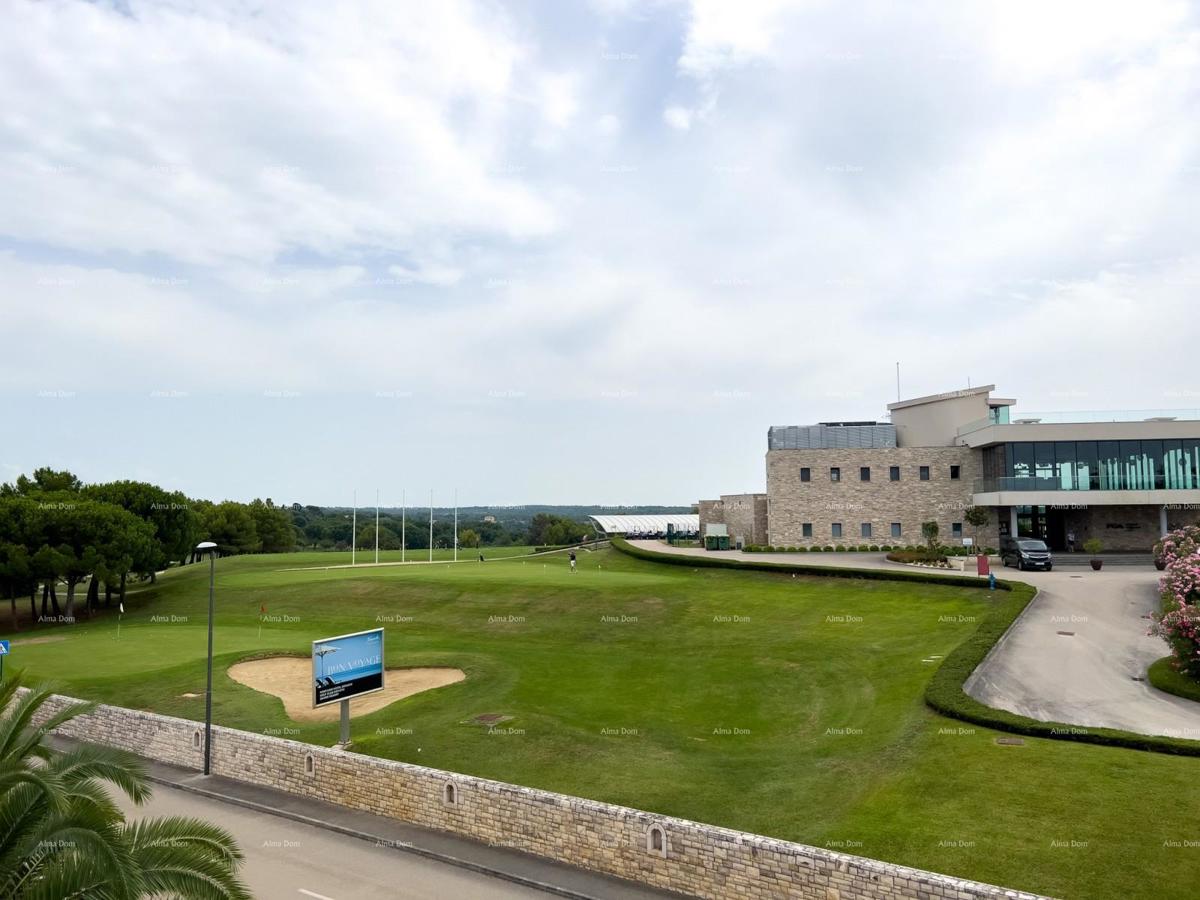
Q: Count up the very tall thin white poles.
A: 5